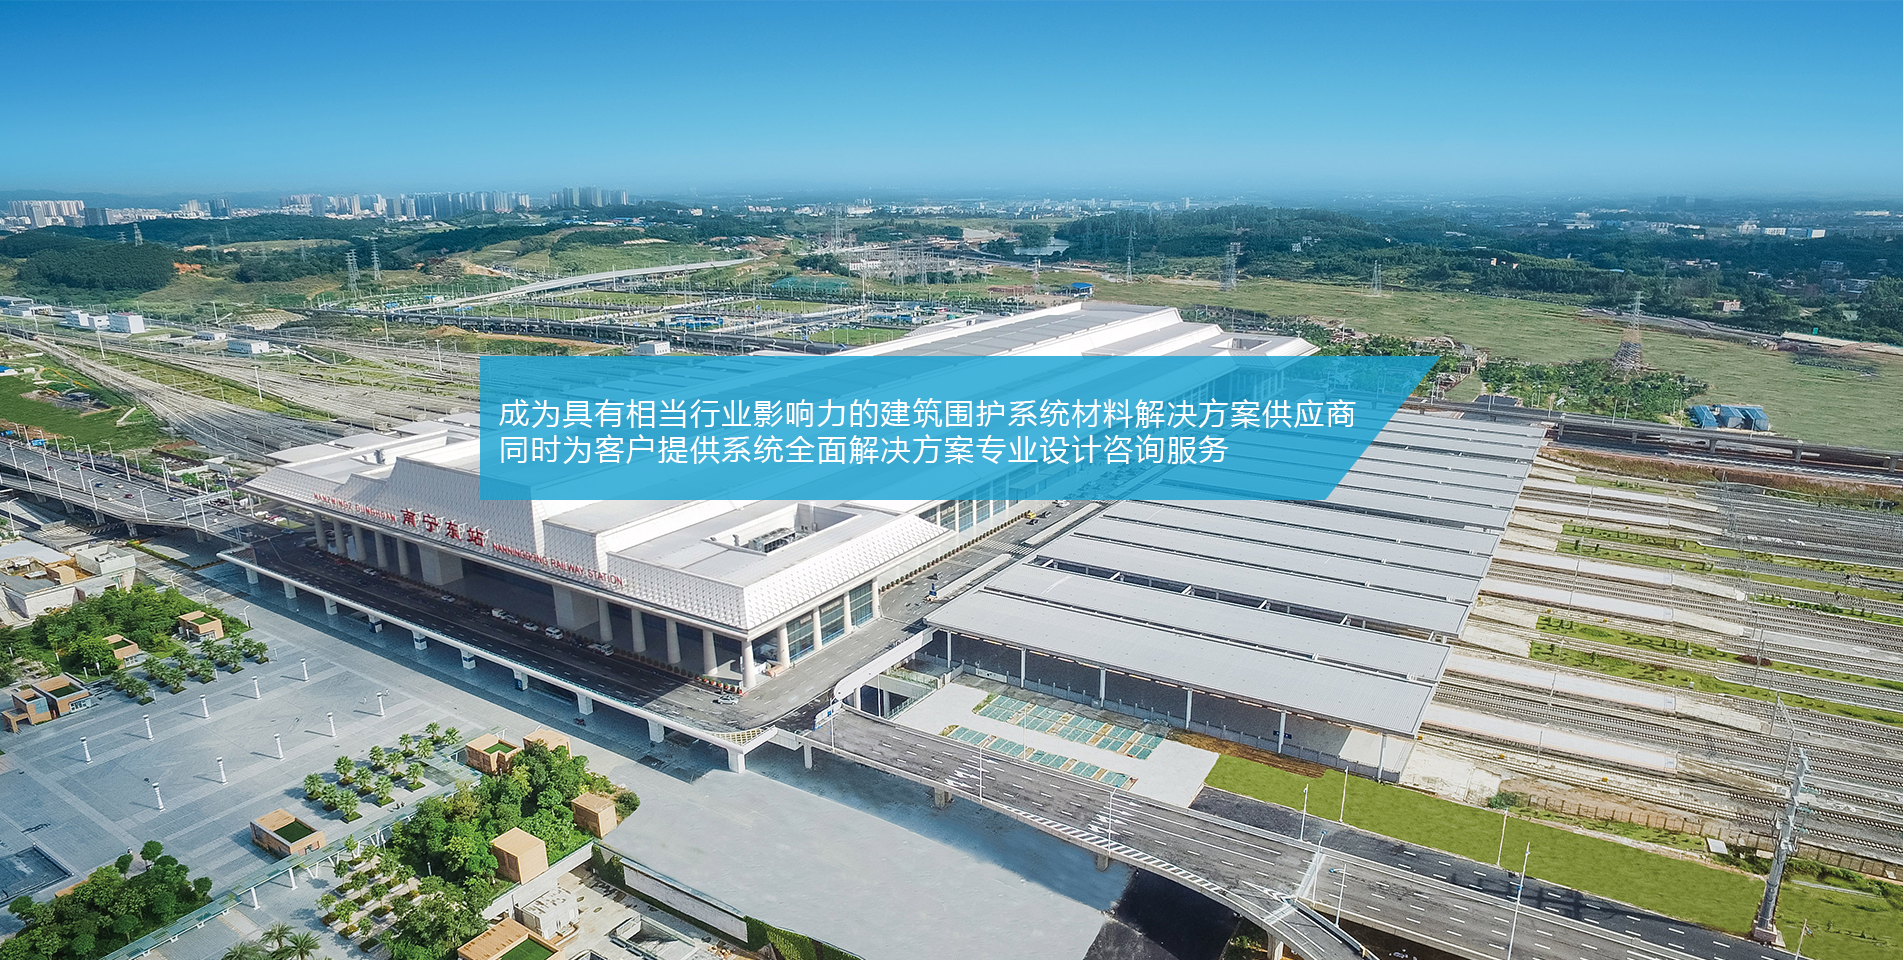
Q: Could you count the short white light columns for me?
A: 10